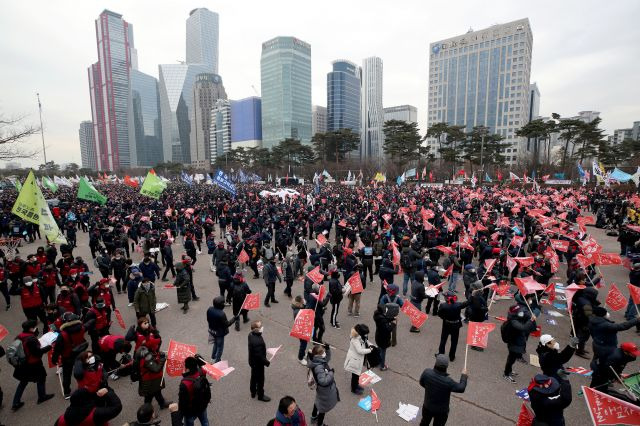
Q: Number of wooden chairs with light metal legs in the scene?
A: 0